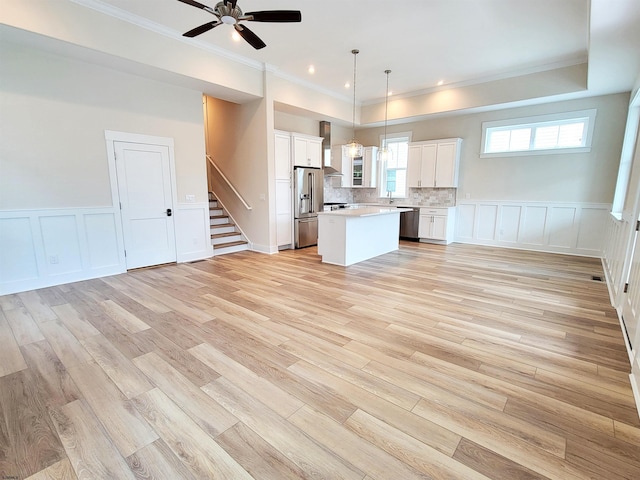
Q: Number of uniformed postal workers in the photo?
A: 0